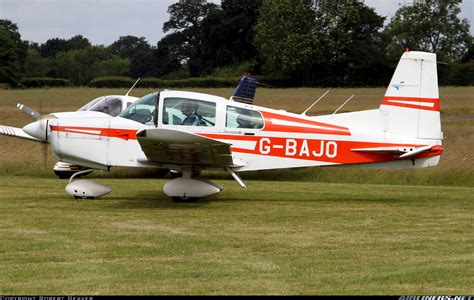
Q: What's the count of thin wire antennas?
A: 3